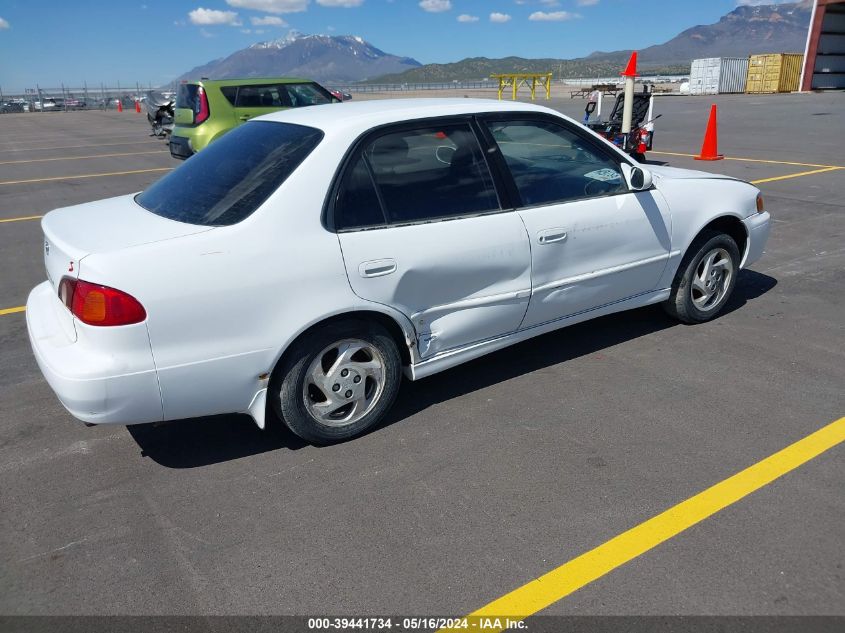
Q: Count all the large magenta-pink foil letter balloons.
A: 0